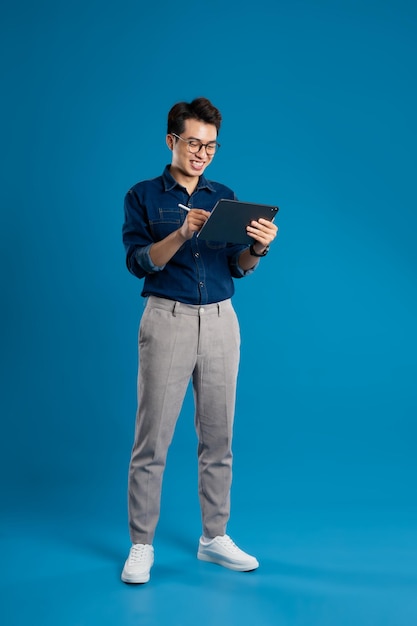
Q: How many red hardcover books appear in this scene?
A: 0